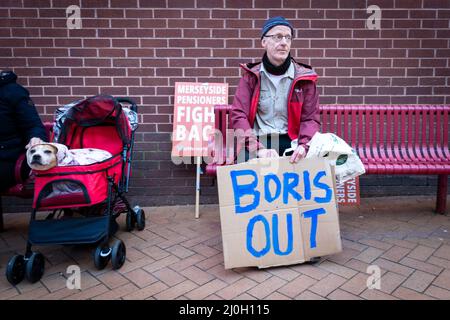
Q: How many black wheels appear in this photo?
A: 6